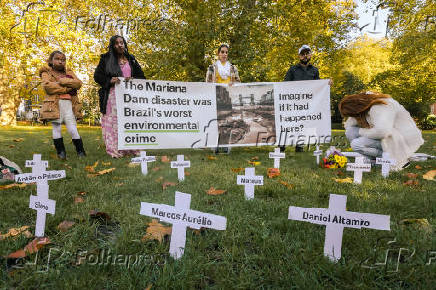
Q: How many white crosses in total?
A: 12